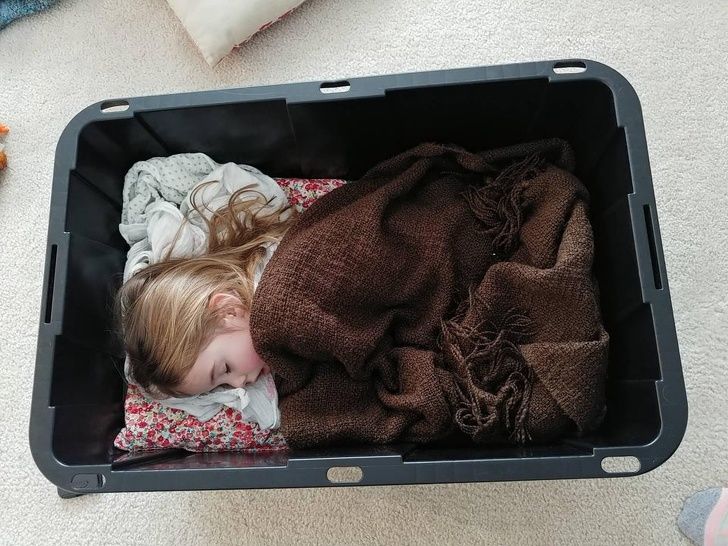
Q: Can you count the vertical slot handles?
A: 2